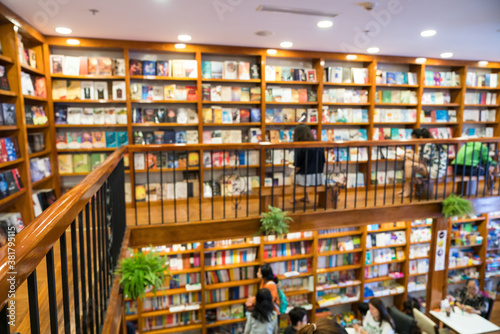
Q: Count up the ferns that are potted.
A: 3